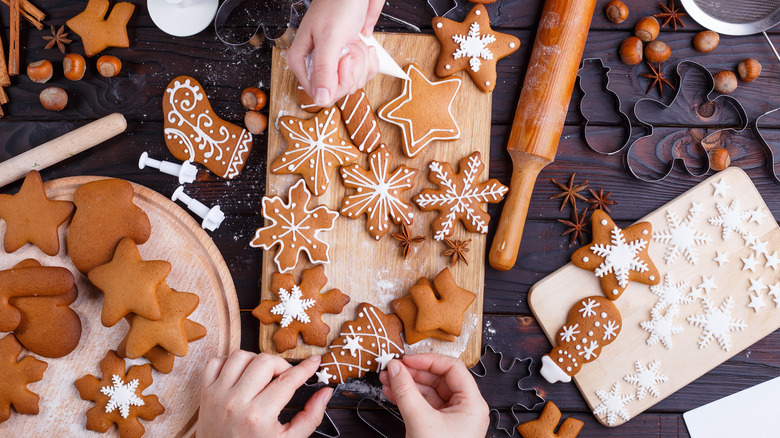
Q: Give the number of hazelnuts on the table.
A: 14